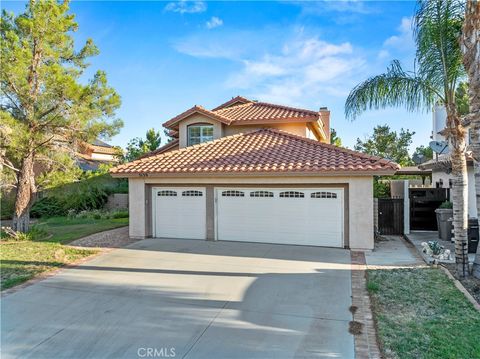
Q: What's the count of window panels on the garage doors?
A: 6